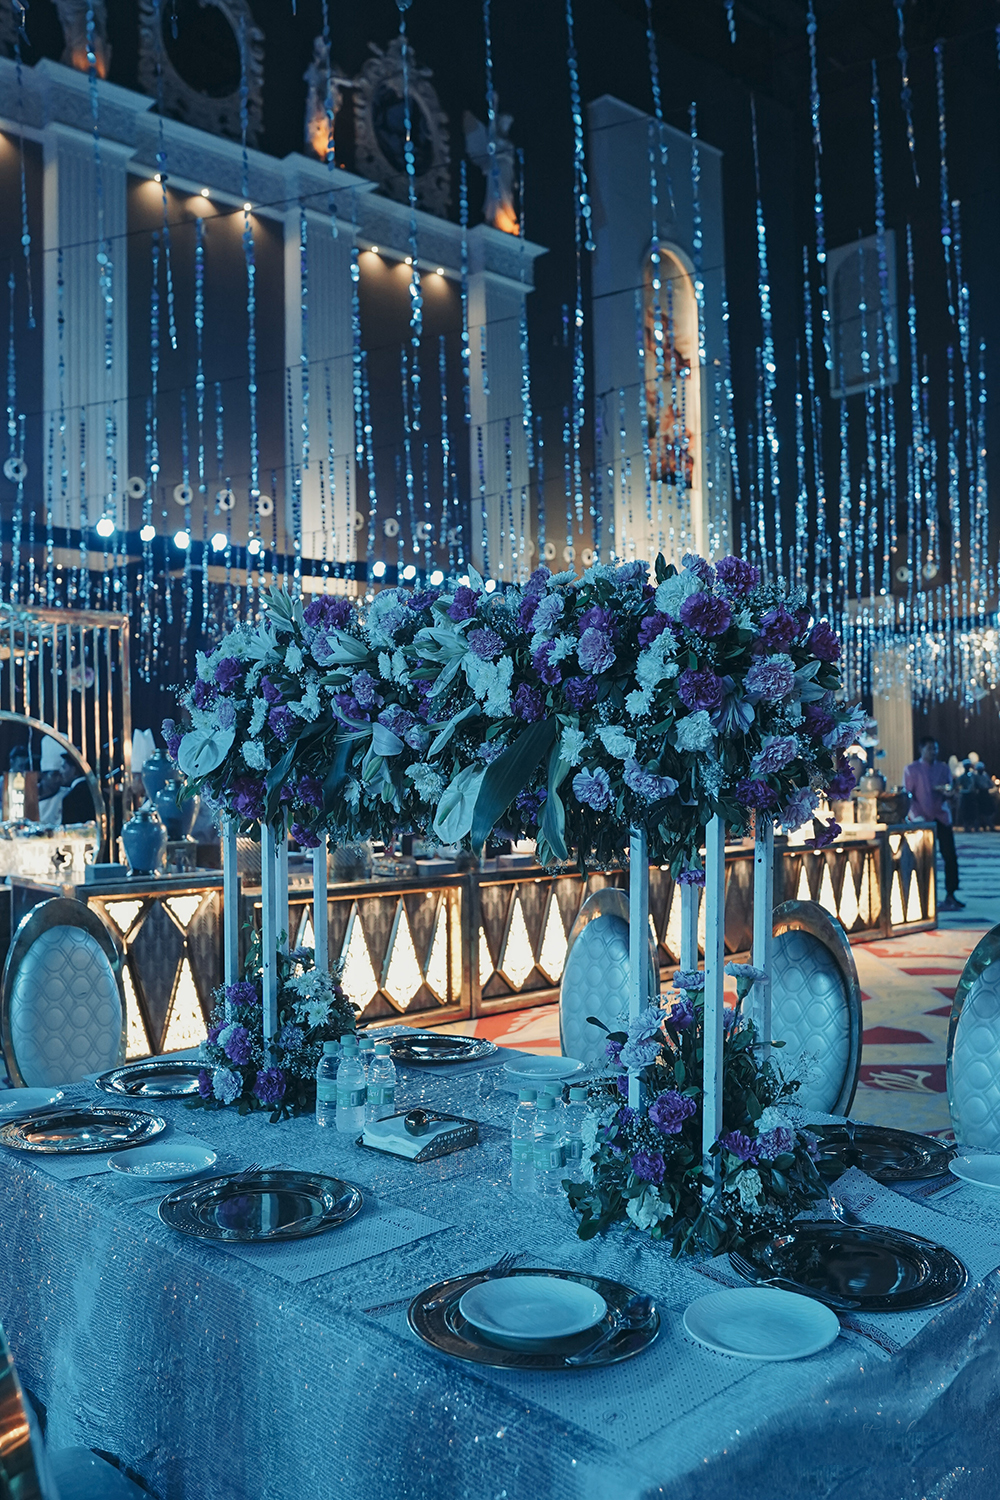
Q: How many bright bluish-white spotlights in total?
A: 10